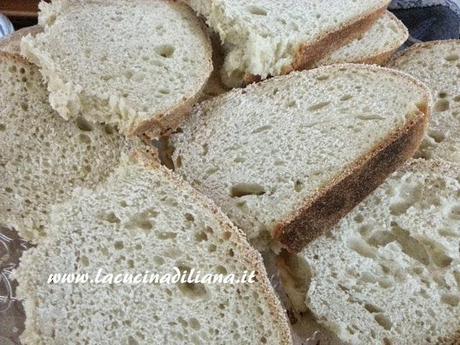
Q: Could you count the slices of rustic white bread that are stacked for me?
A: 8